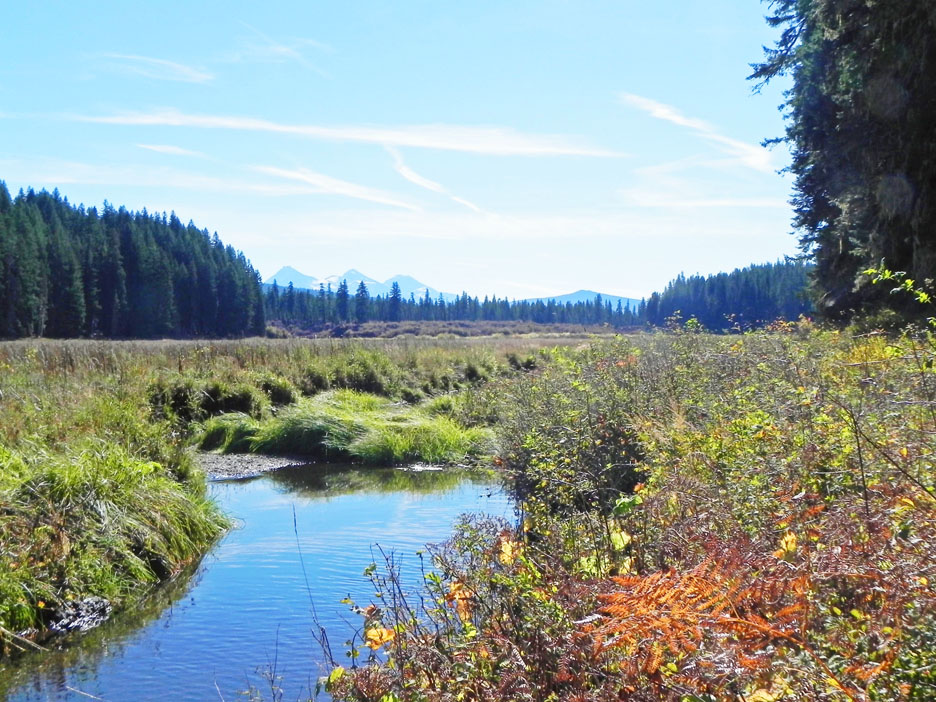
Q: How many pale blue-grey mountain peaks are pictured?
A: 4